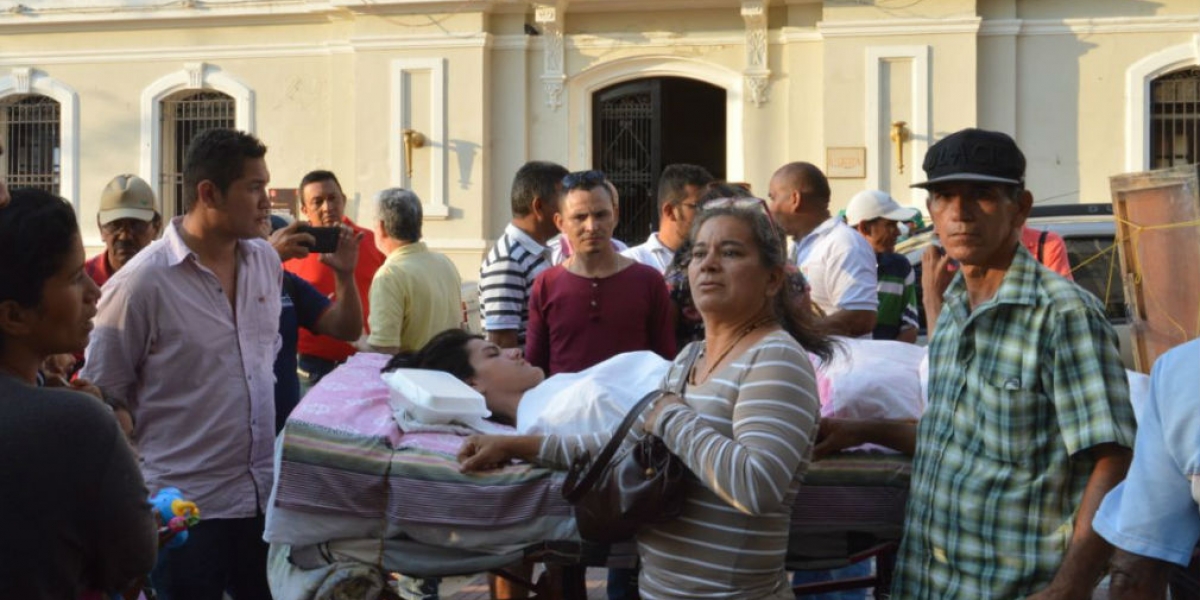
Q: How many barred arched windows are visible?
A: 3